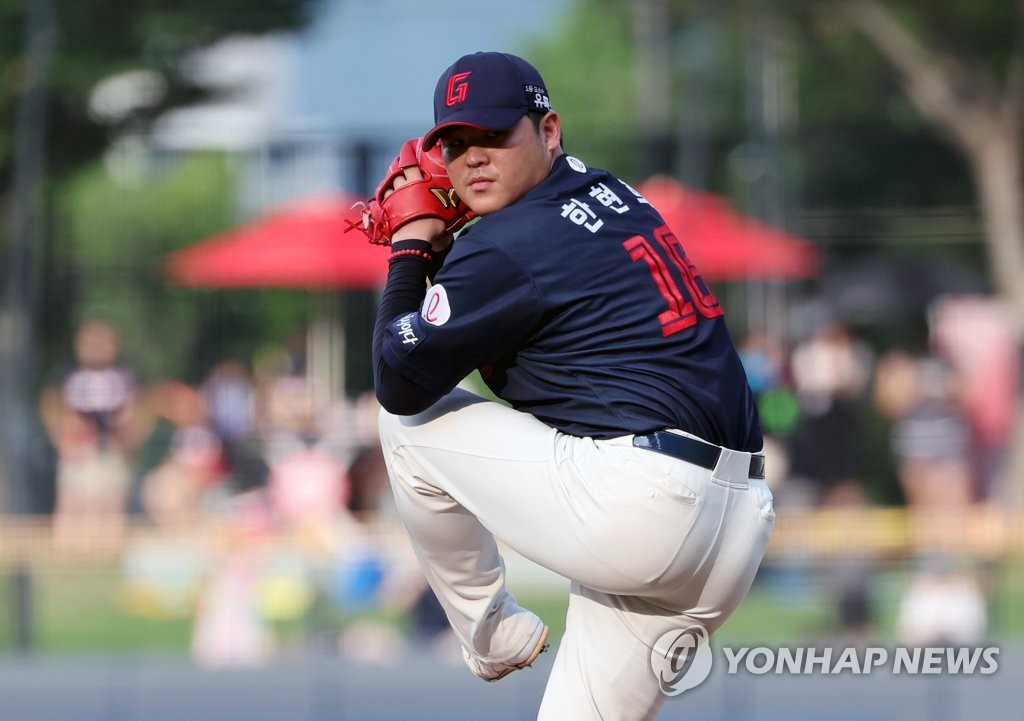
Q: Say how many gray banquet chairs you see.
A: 0